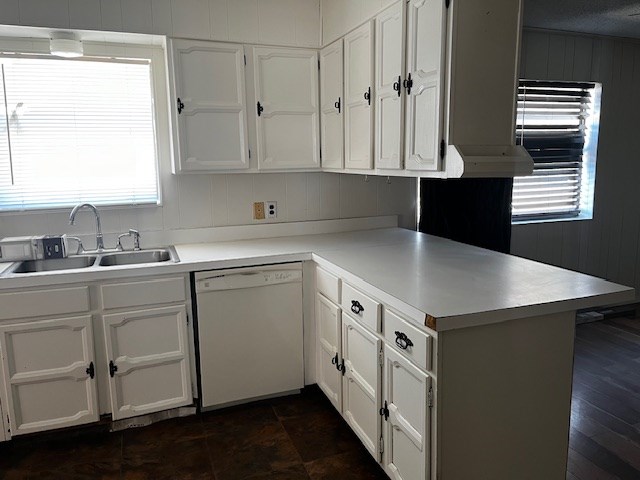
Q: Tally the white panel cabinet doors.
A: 11